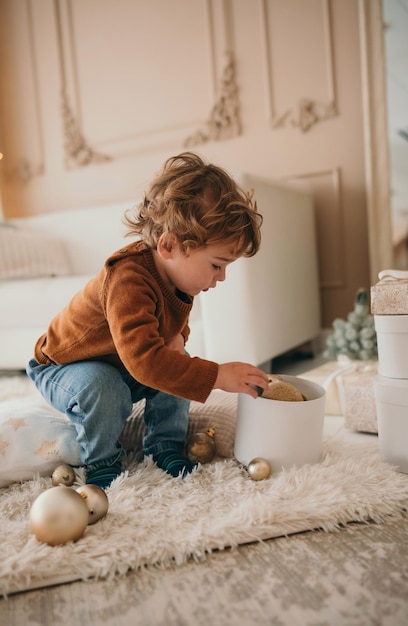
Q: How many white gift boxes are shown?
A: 3